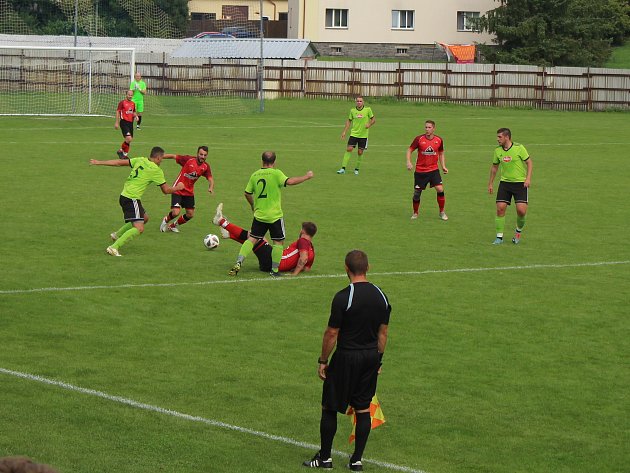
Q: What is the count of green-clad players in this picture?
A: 5